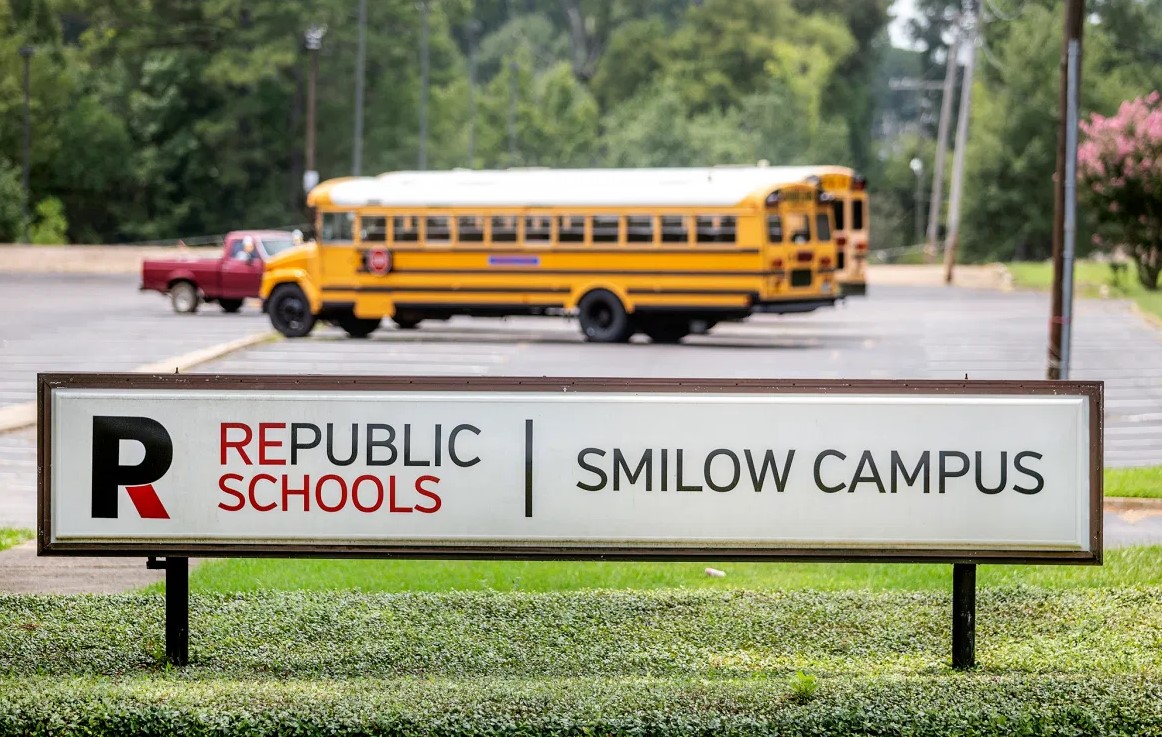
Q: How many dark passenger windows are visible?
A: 11